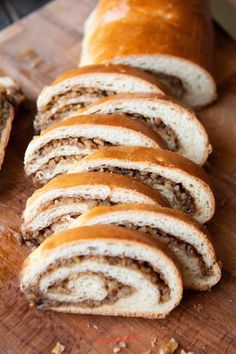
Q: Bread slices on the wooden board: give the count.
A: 7